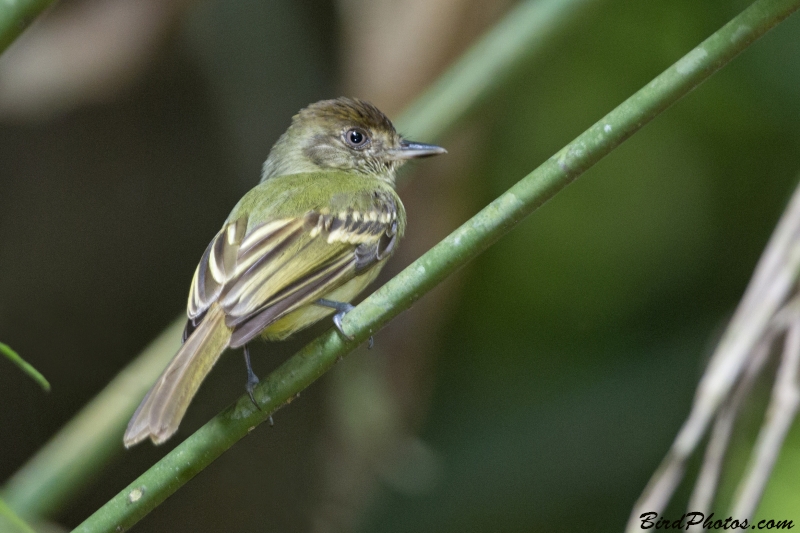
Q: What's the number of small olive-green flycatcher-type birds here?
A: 1